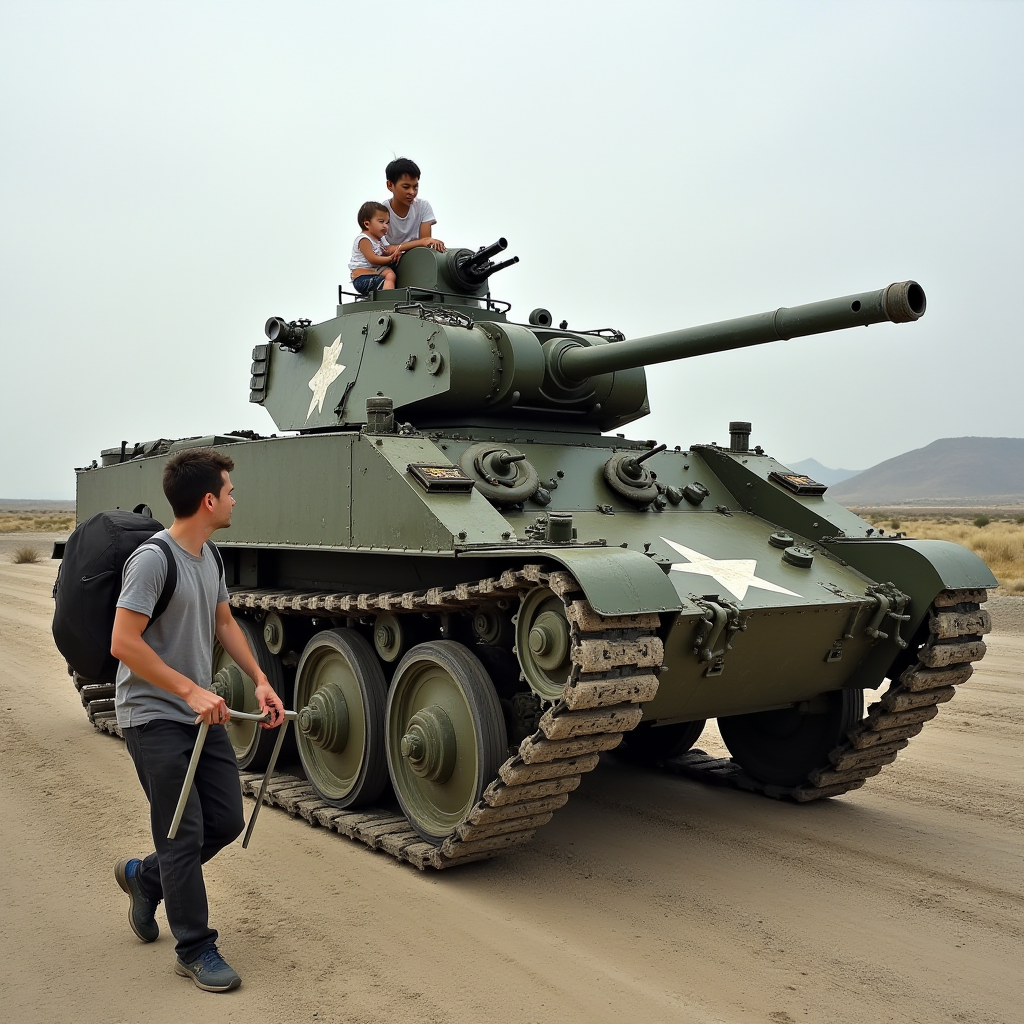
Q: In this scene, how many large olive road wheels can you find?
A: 3